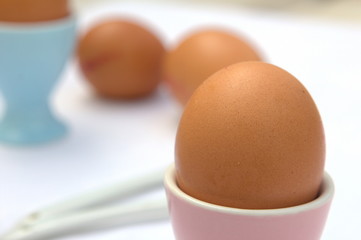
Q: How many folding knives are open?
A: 0